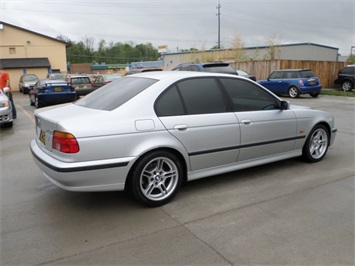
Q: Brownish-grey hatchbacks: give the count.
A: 1